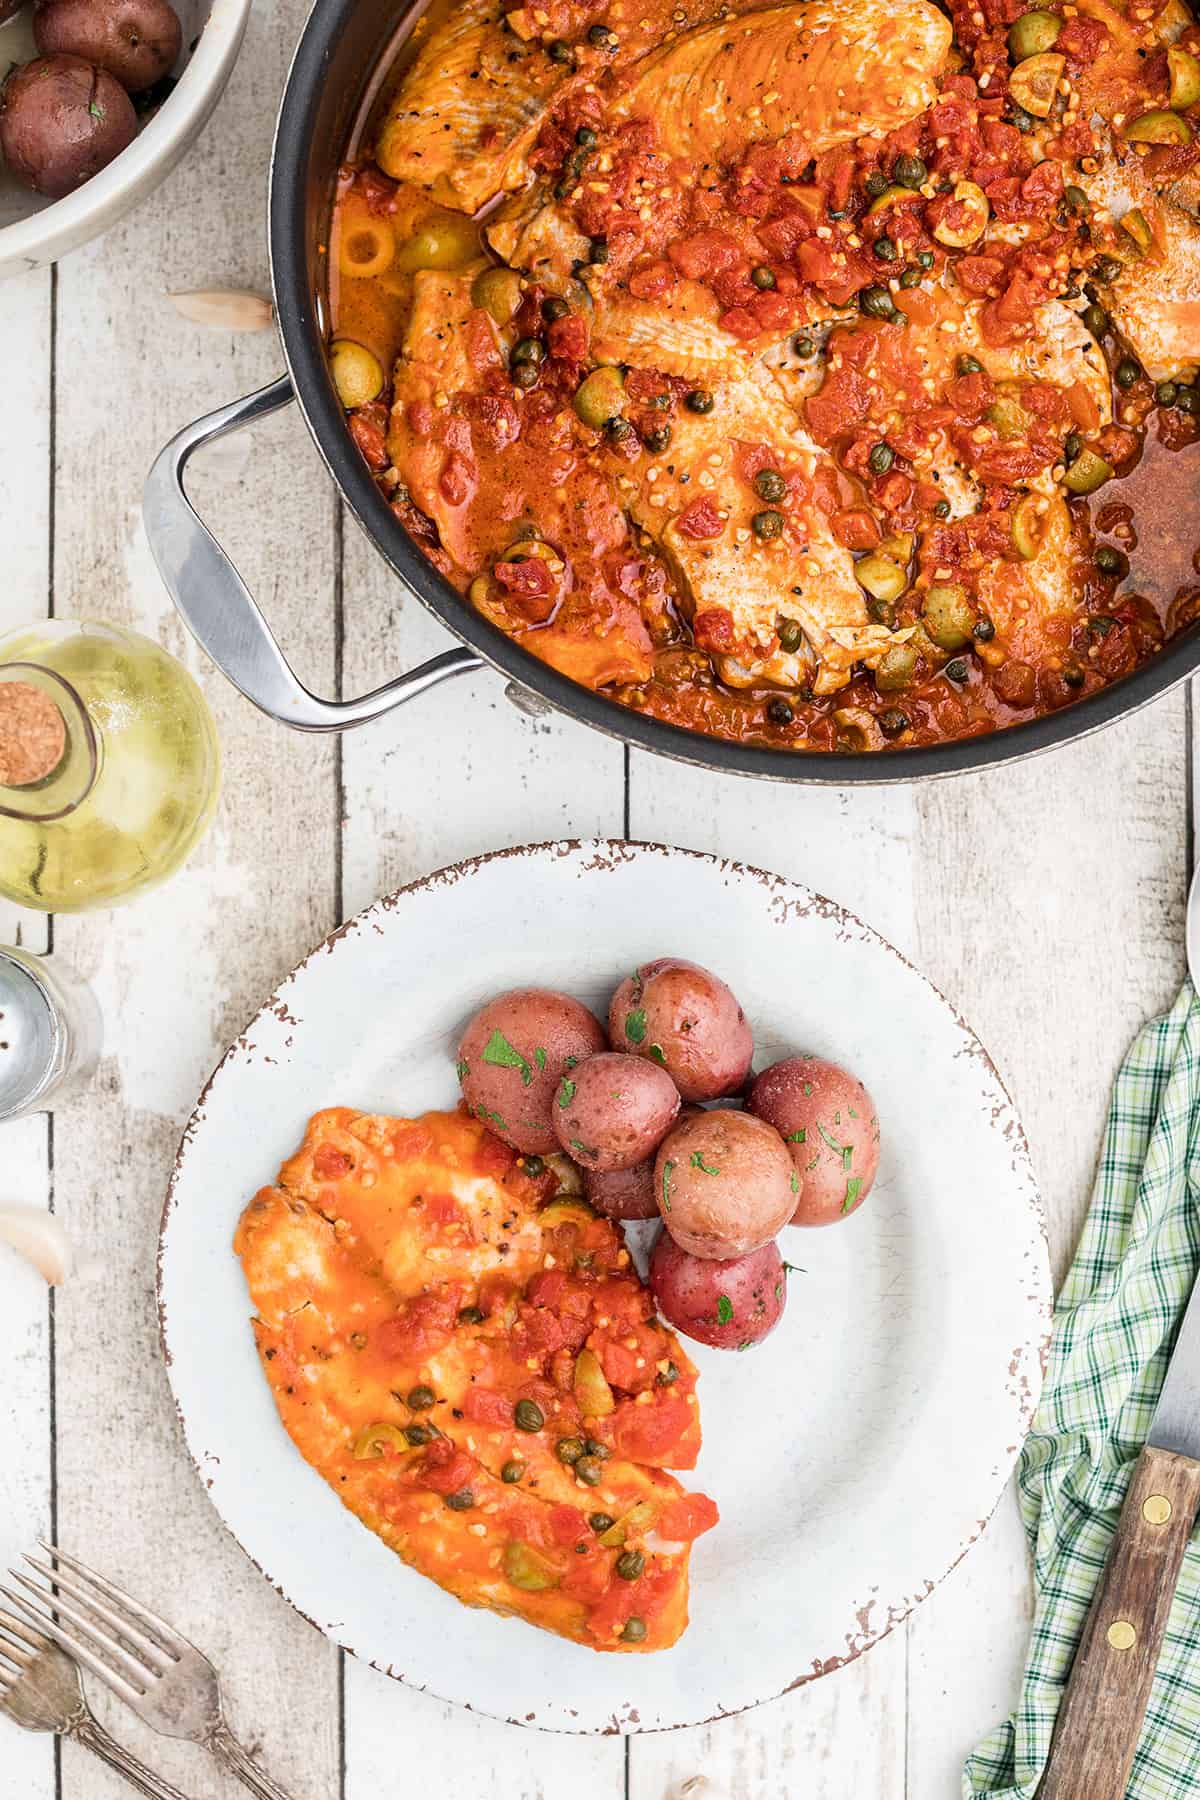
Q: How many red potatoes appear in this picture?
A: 9